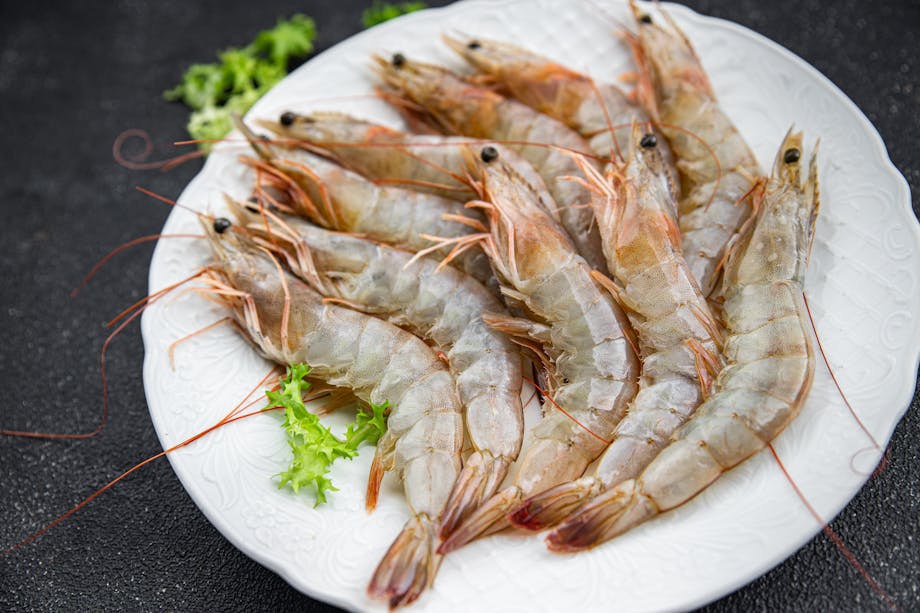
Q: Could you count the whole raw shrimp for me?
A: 10